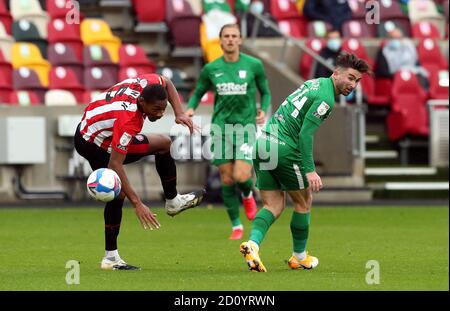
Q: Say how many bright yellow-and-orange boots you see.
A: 2